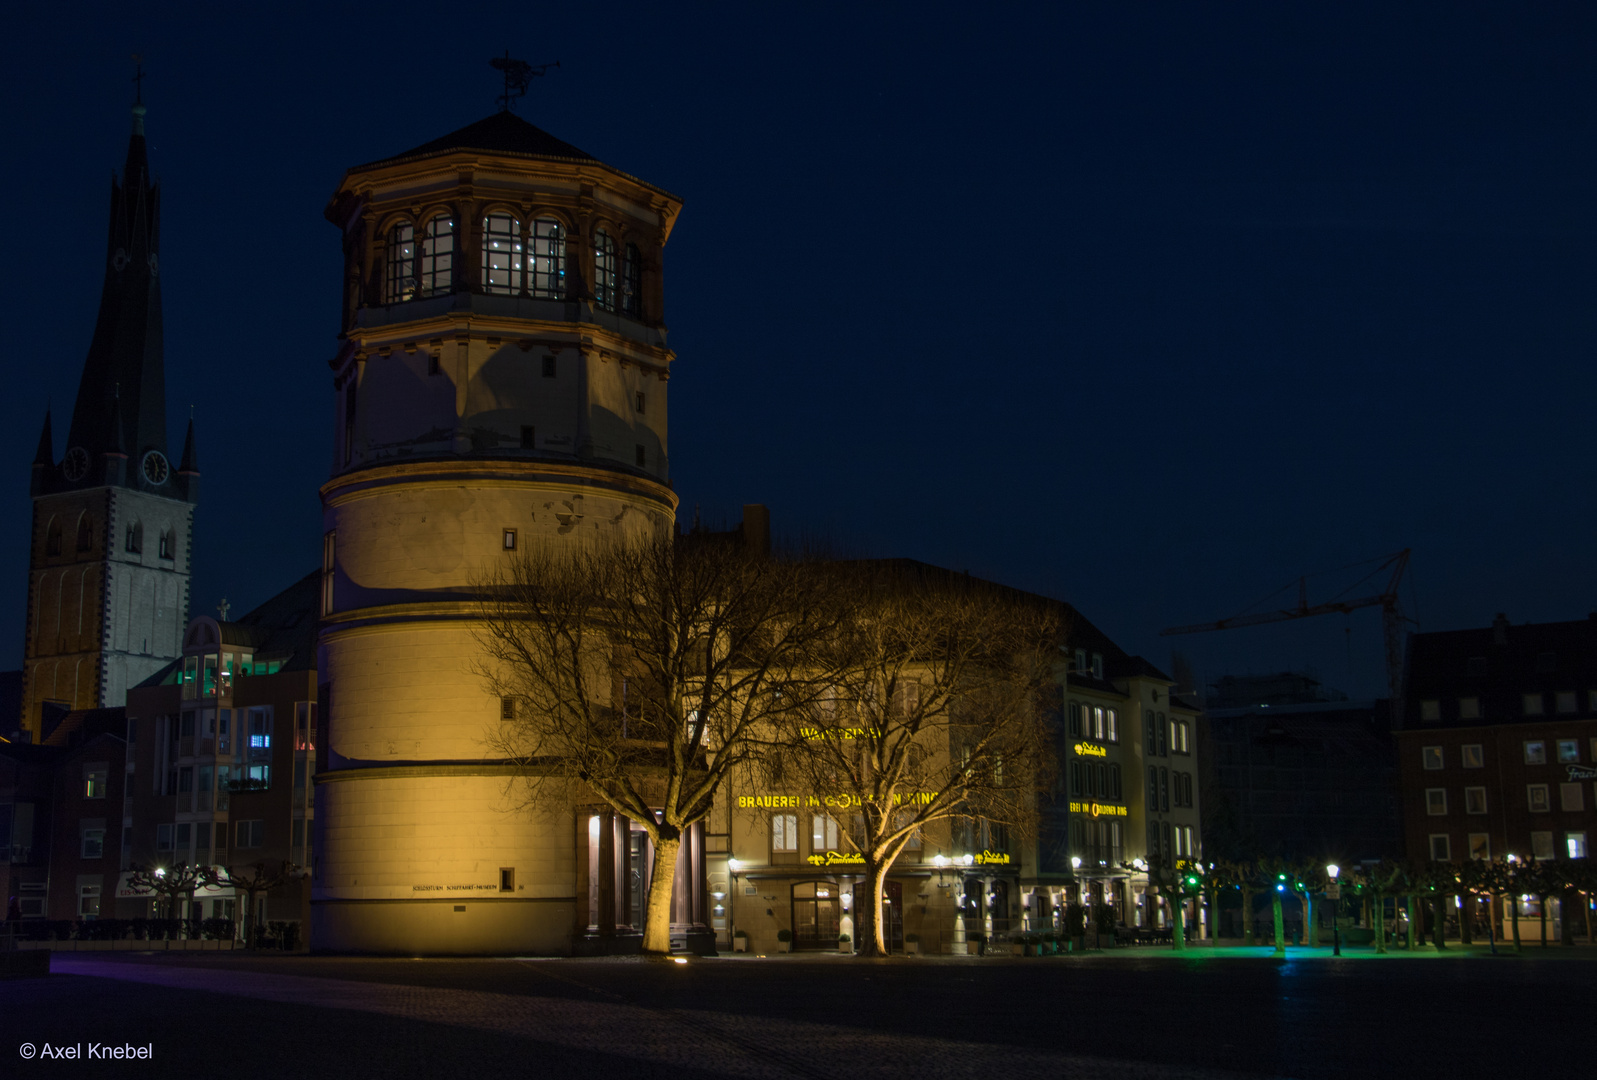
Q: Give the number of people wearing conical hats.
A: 0